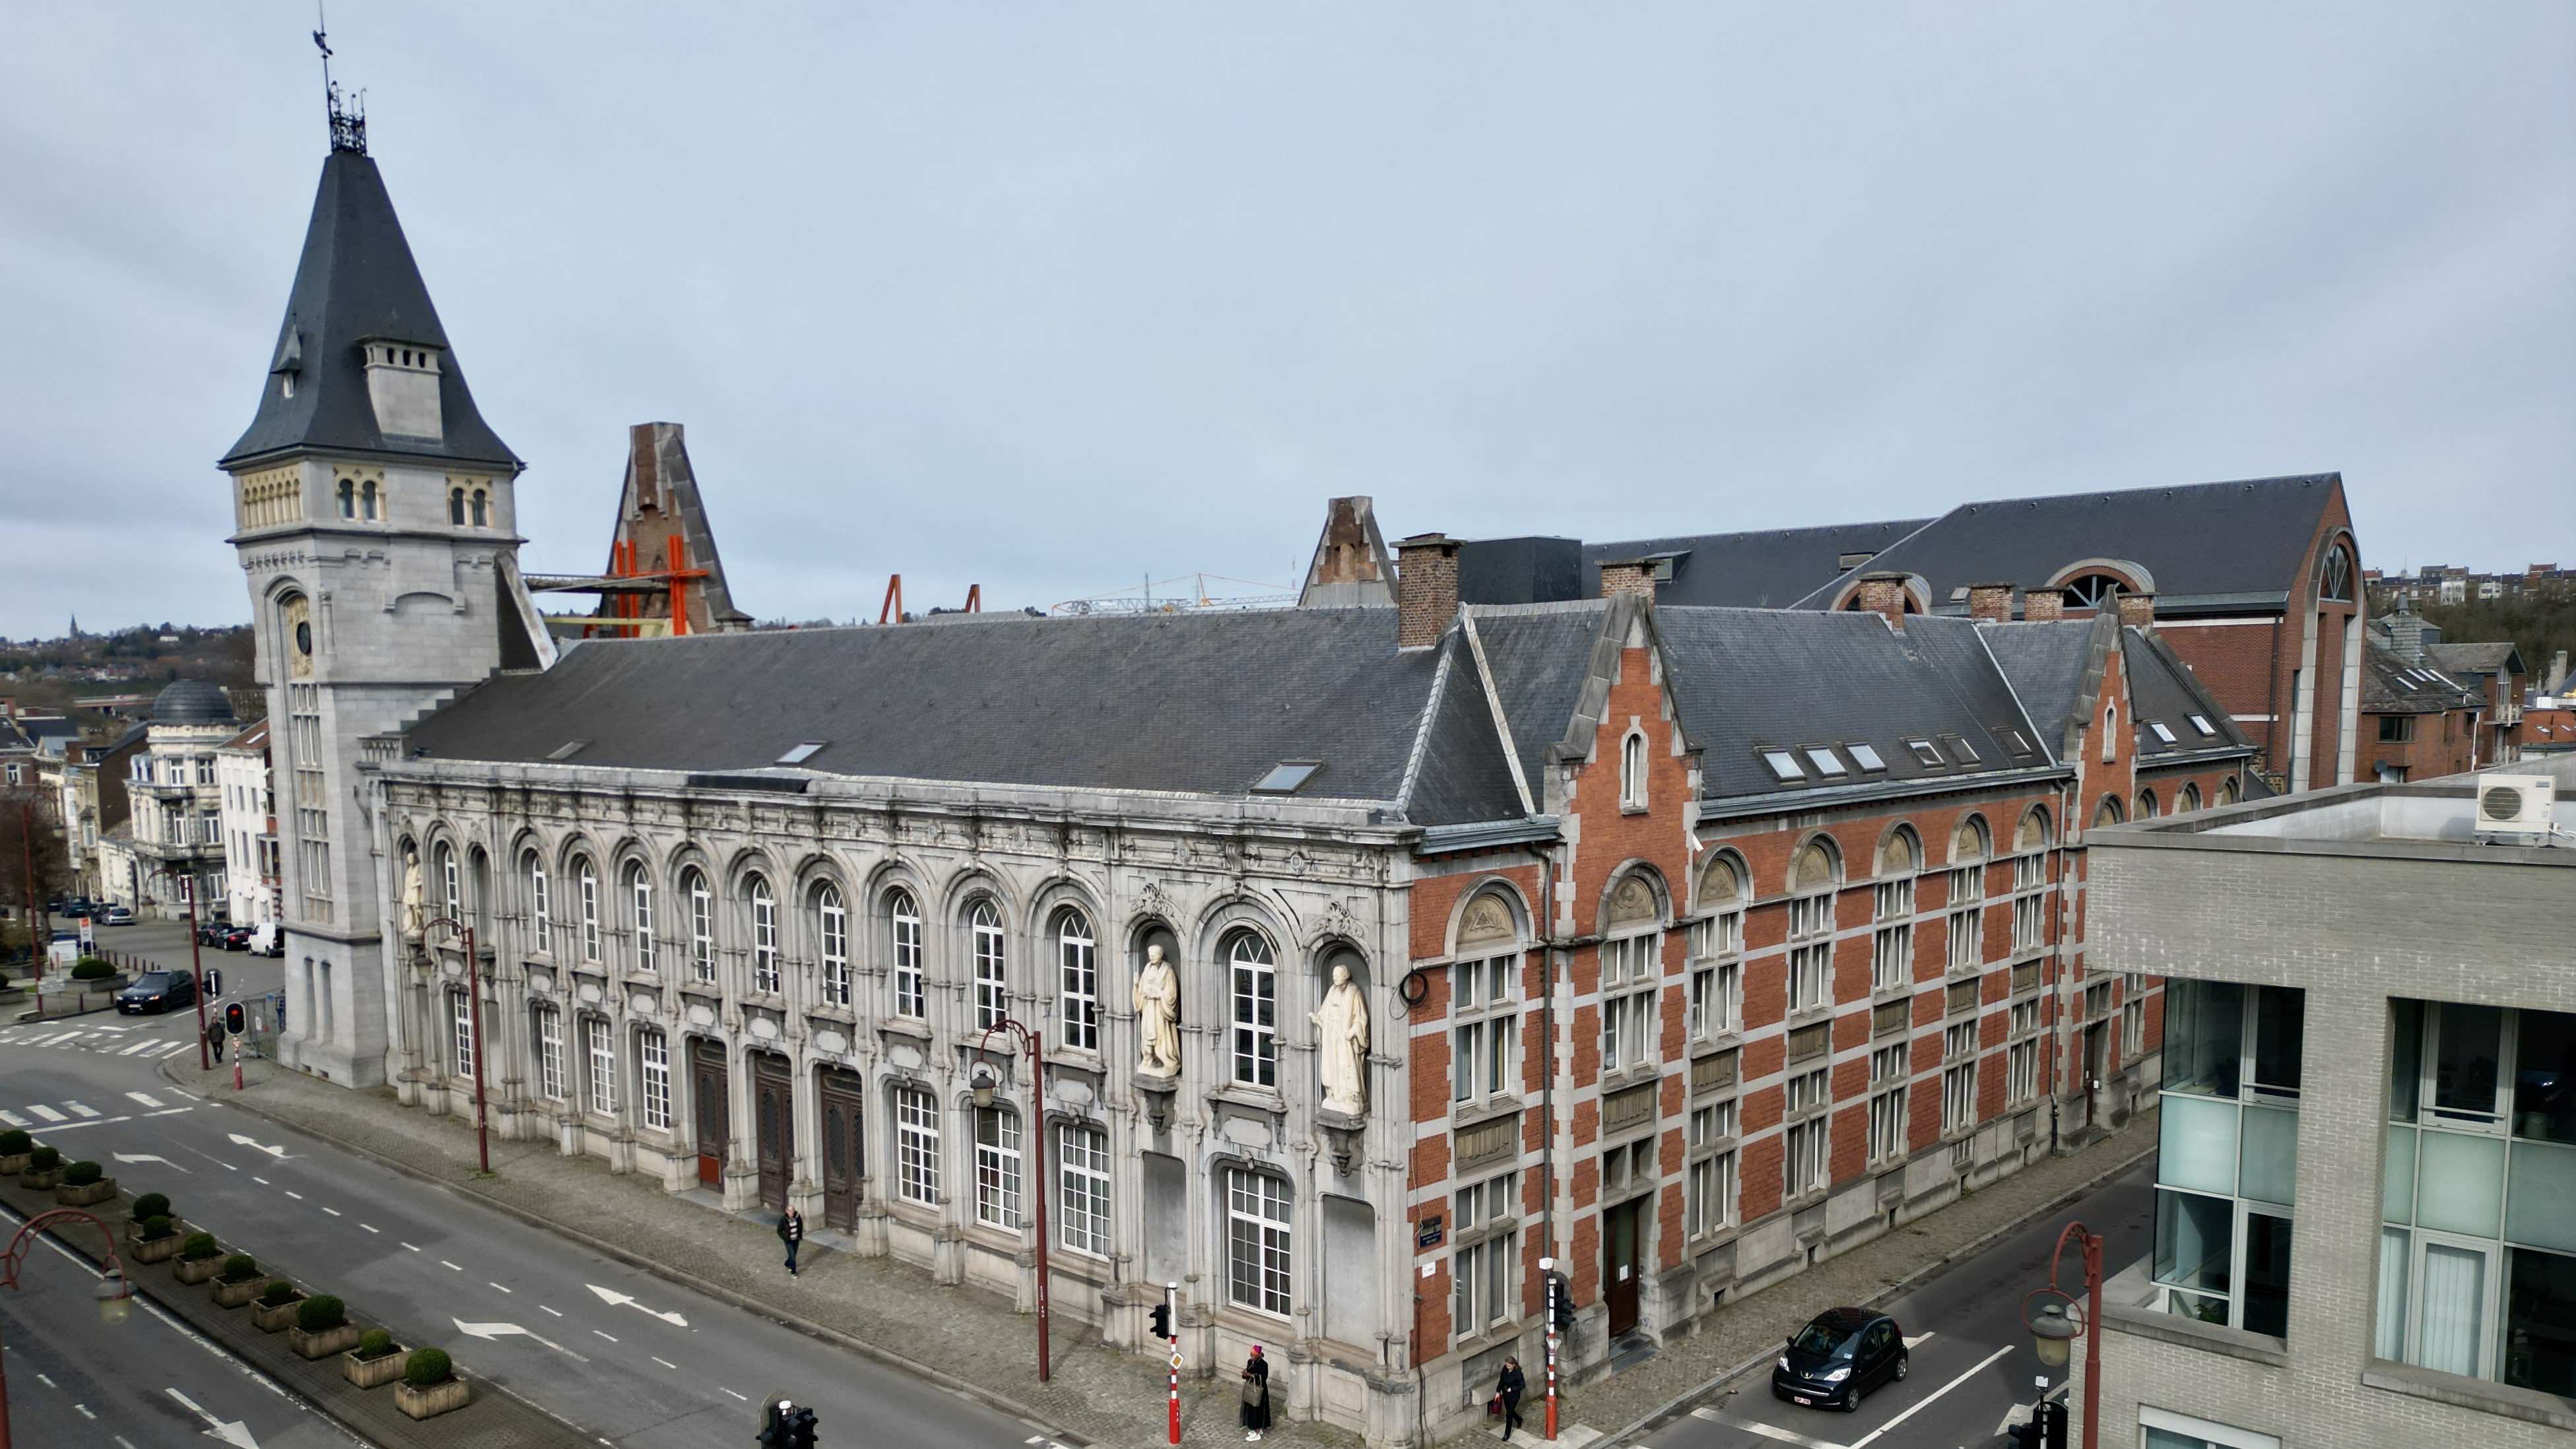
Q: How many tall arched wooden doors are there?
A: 3